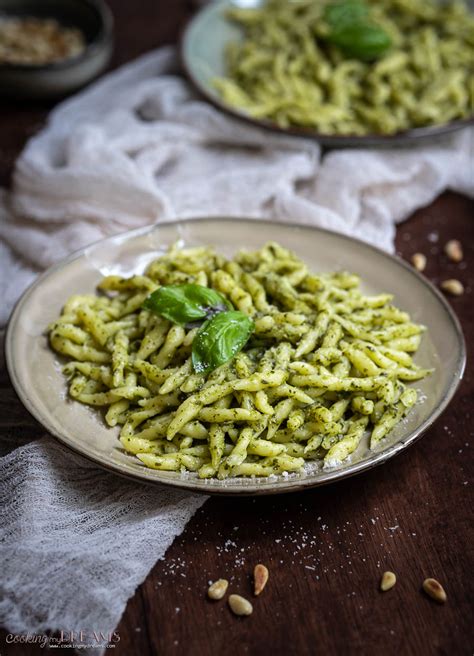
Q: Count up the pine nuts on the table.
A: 8